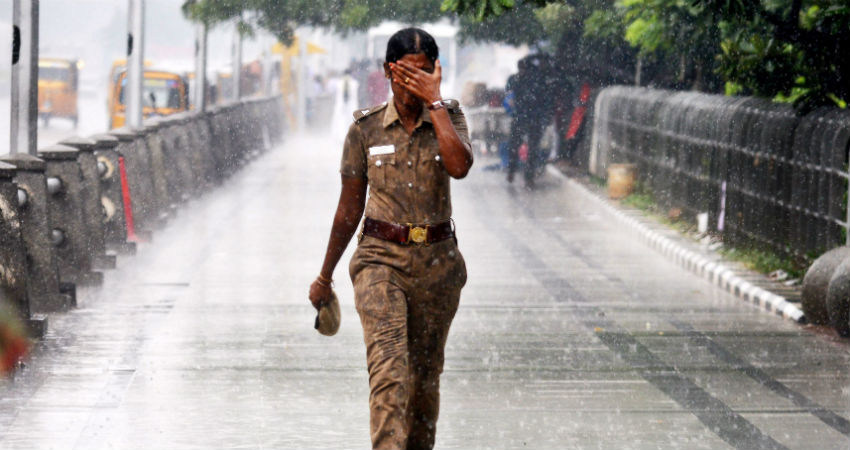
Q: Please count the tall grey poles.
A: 4